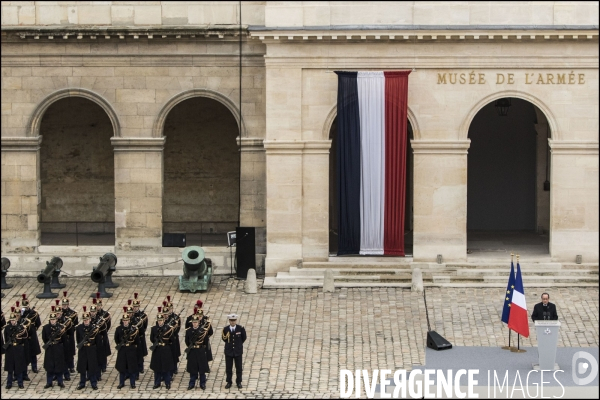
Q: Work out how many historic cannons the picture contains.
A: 4